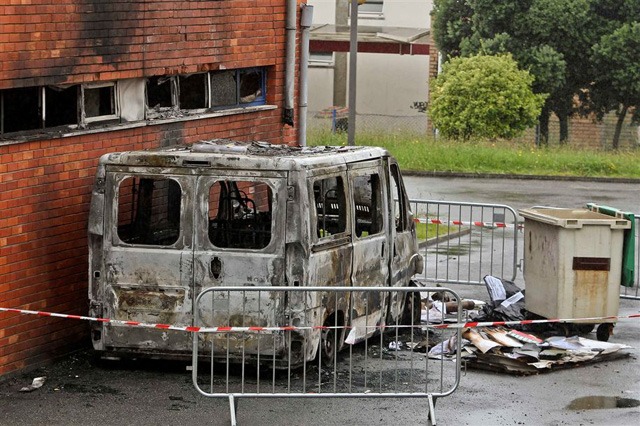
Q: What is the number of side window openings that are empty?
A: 3